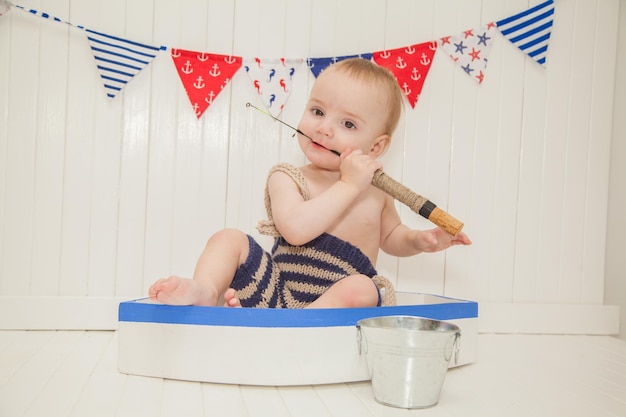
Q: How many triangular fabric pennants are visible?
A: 7